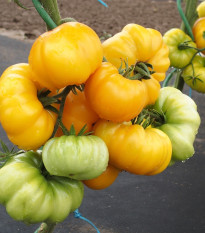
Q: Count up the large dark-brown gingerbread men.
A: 0